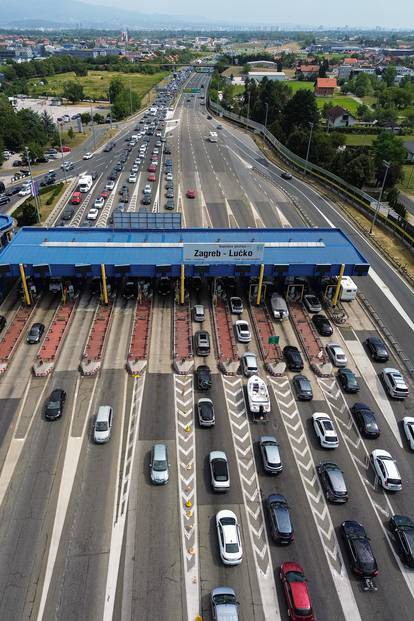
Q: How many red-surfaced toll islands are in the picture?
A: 8